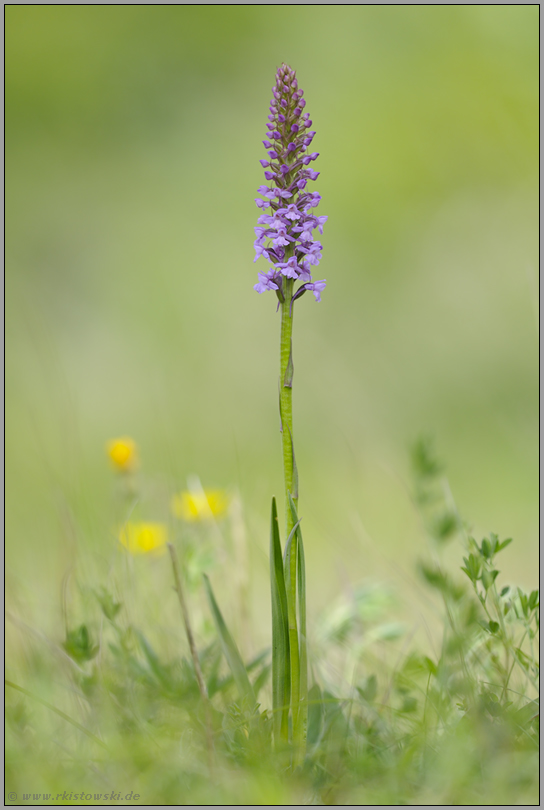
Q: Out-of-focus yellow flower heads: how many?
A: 3